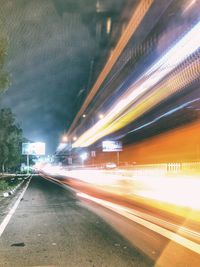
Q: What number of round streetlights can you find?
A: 4